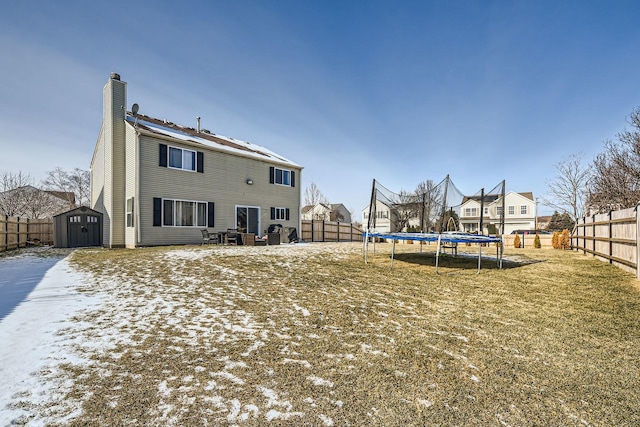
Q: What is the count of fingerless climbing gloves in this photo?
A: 0